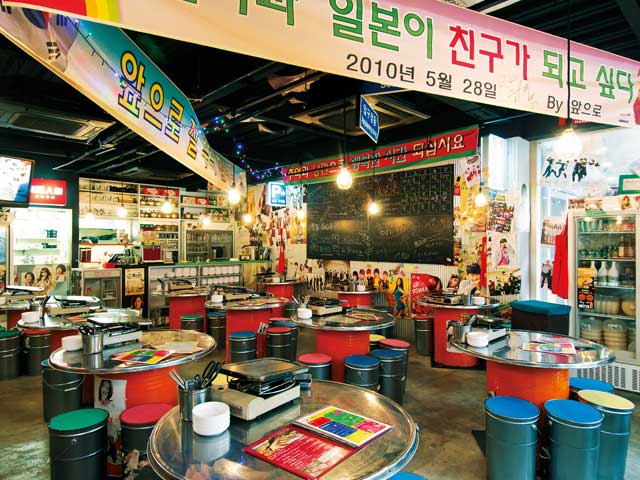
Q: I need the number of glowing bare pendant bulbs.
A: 11